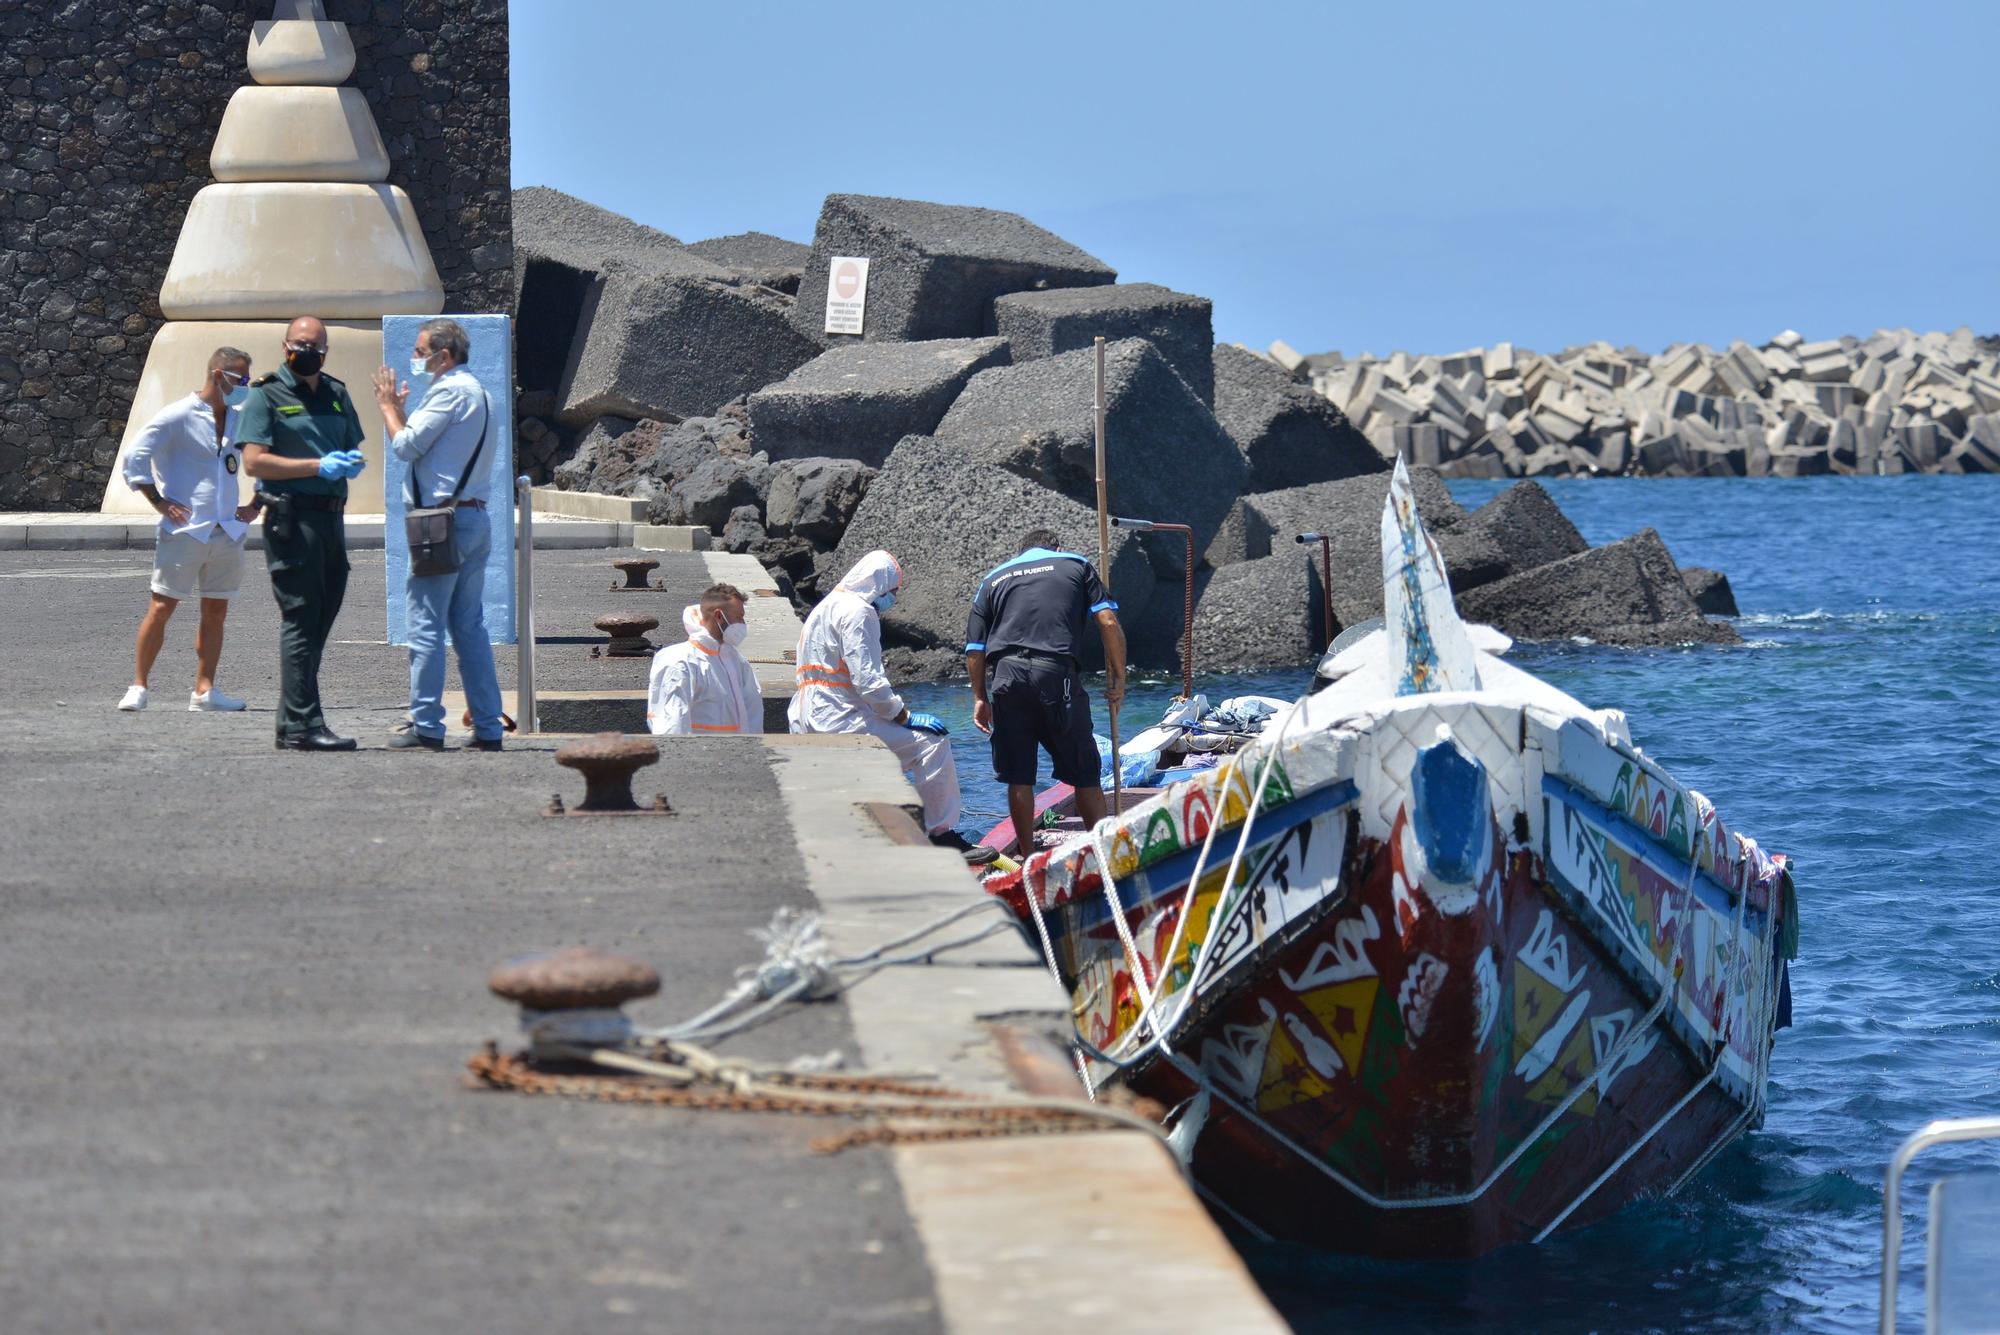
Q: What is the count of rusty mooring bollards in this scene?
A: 4